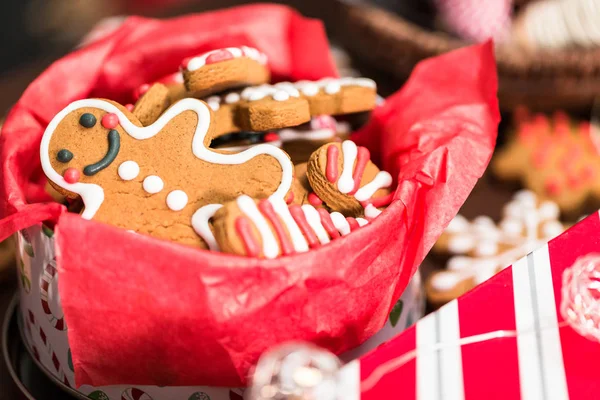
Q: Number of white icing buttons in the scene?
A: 3